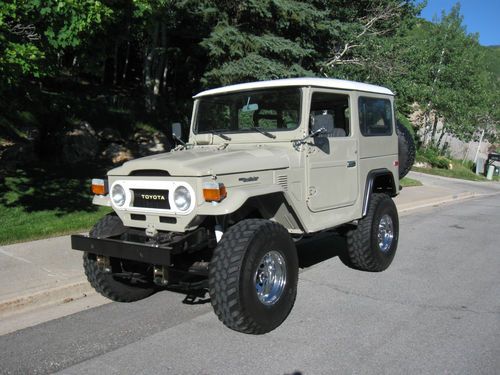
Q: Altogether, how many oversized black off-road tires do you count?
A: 4